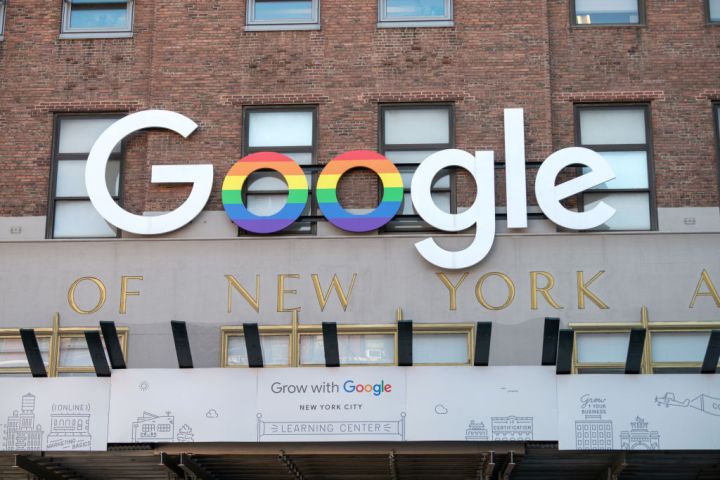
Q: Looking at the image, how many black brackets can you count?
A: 12